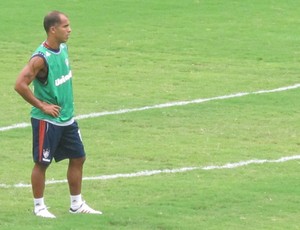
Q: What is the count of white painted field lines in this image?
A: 2